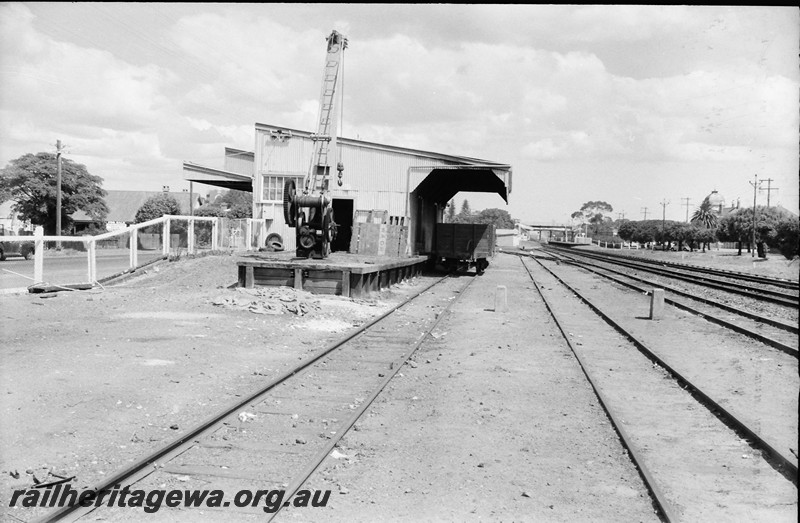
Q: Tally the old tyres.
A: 2